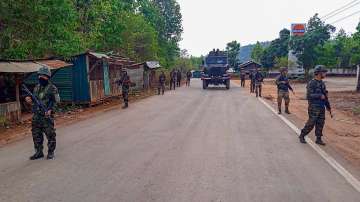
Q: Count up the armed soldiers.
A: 11